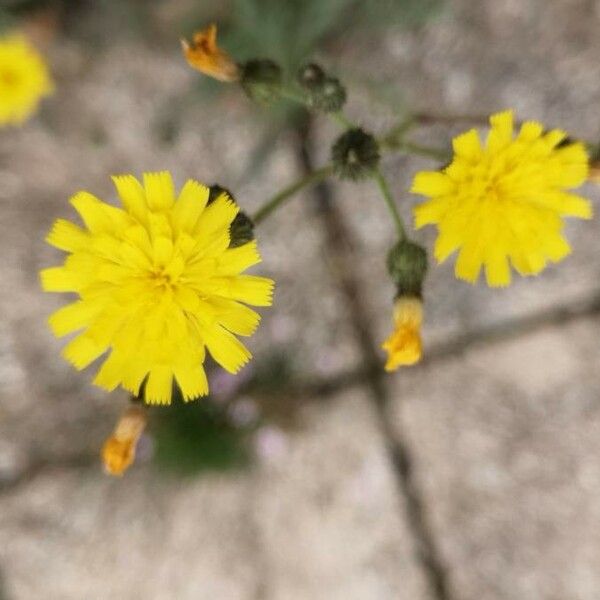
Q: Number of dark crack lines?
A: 2